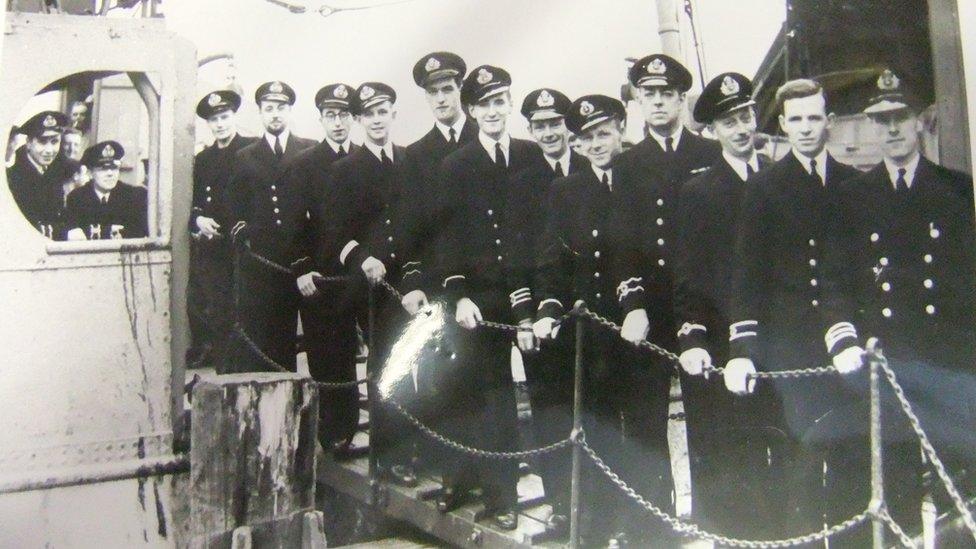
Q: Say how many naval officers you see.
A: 14